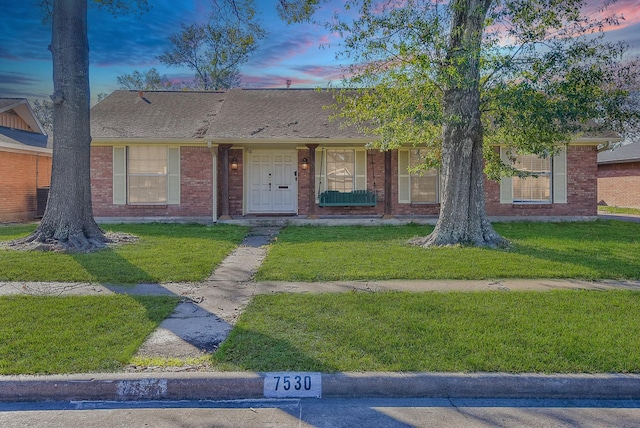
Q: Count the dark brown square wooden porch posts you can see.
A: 3